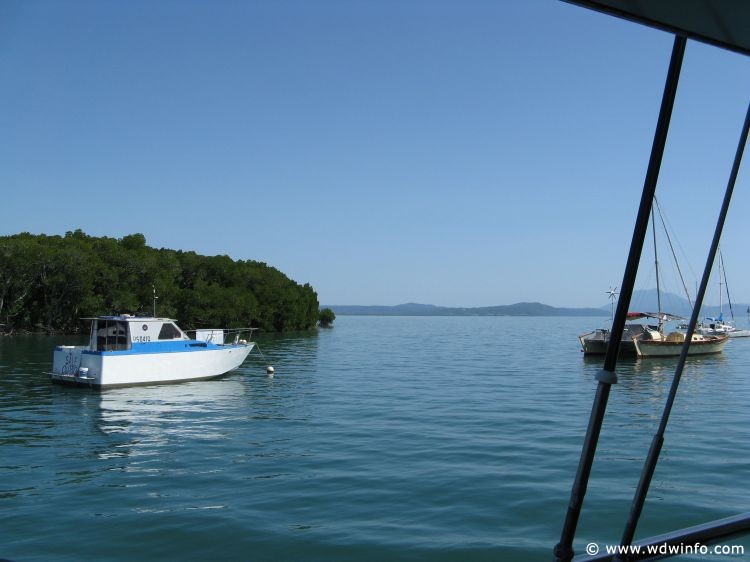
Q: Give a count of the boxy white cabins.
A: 1